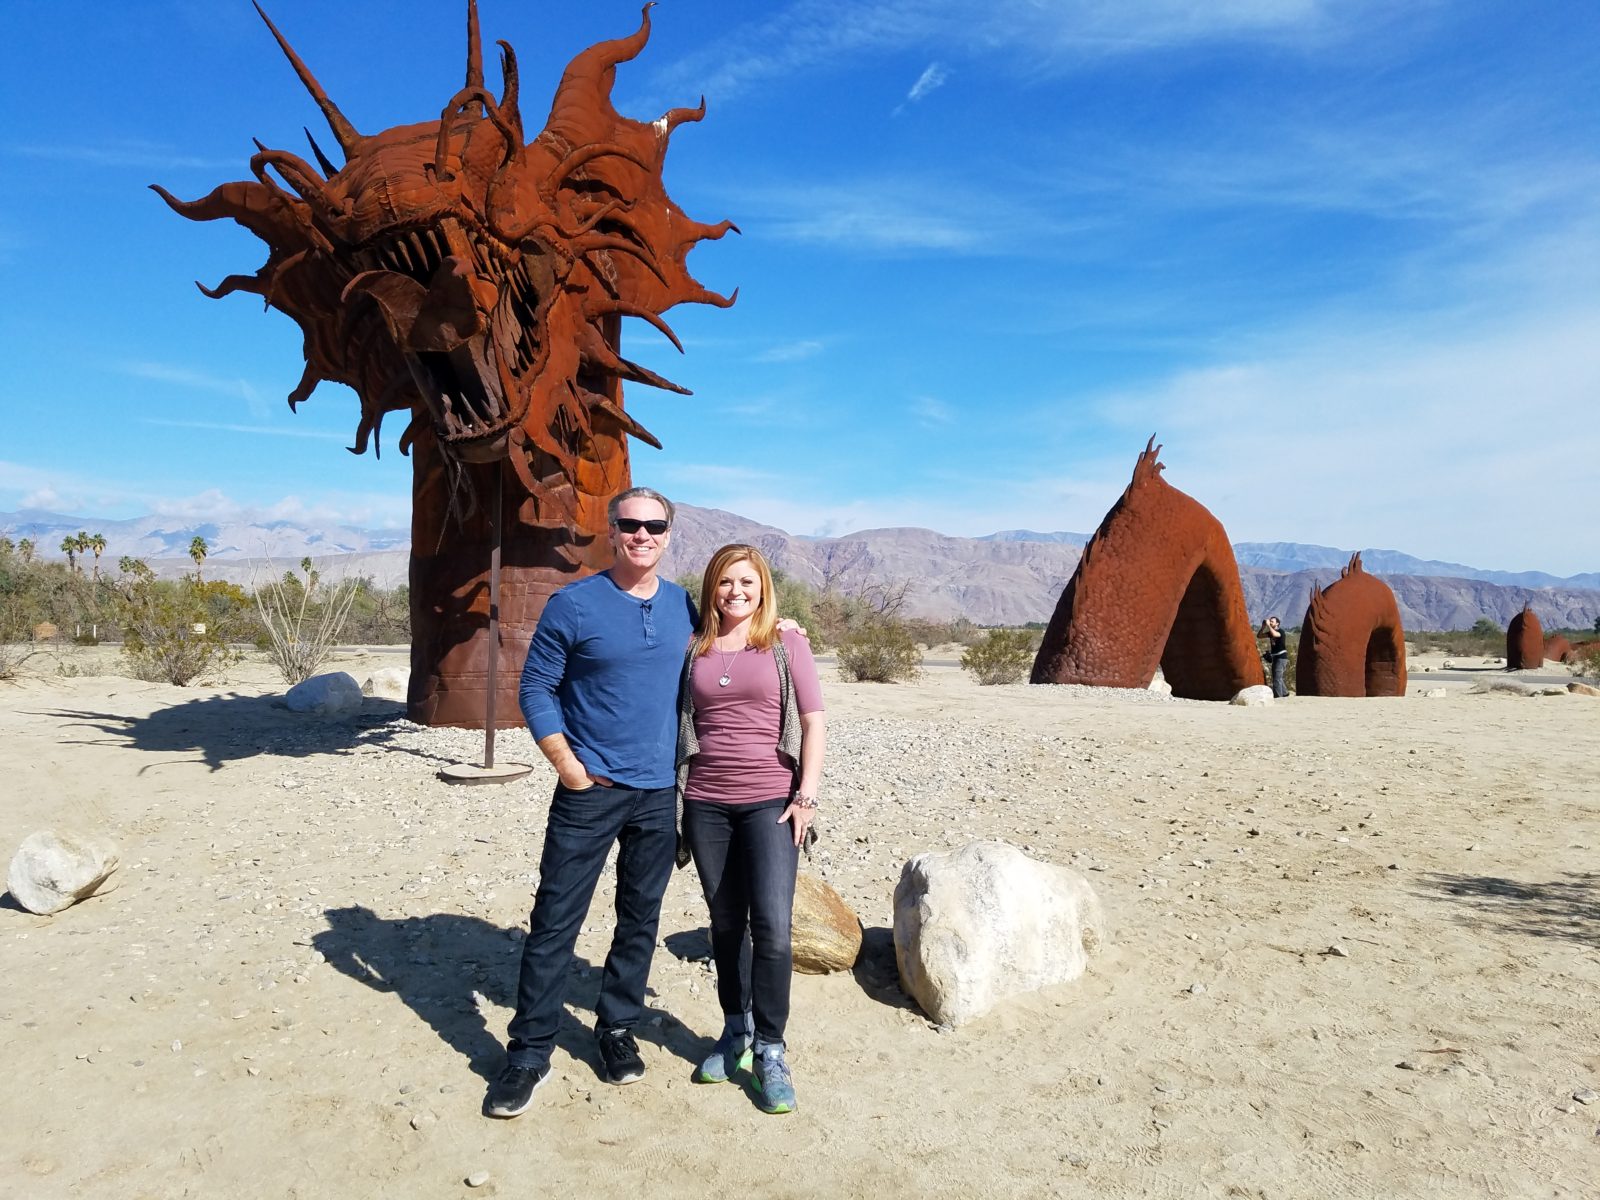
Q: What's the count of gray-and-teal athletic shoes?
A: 2